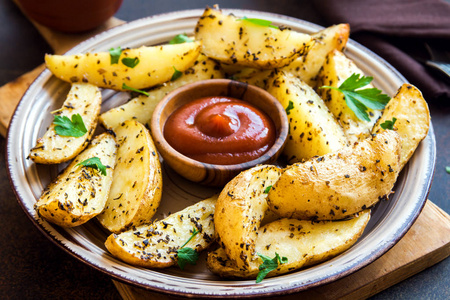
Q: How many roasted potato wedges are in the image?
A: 14